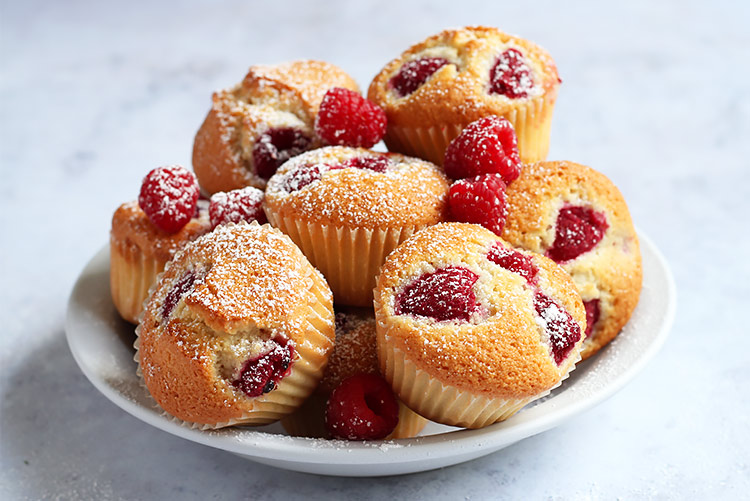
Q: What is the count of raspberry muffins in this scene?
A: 8